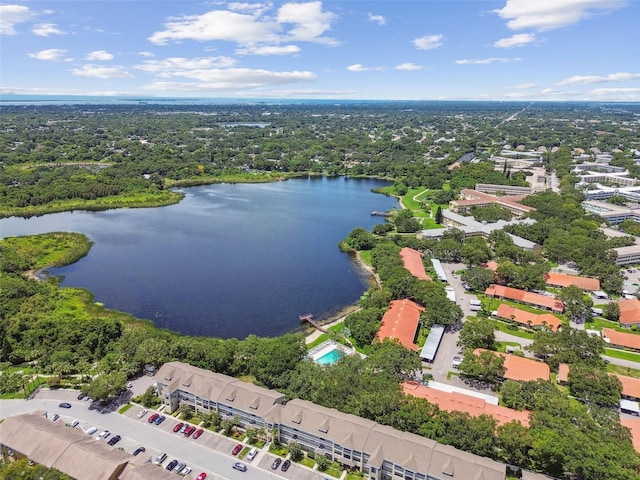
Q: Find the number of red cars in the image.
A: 6